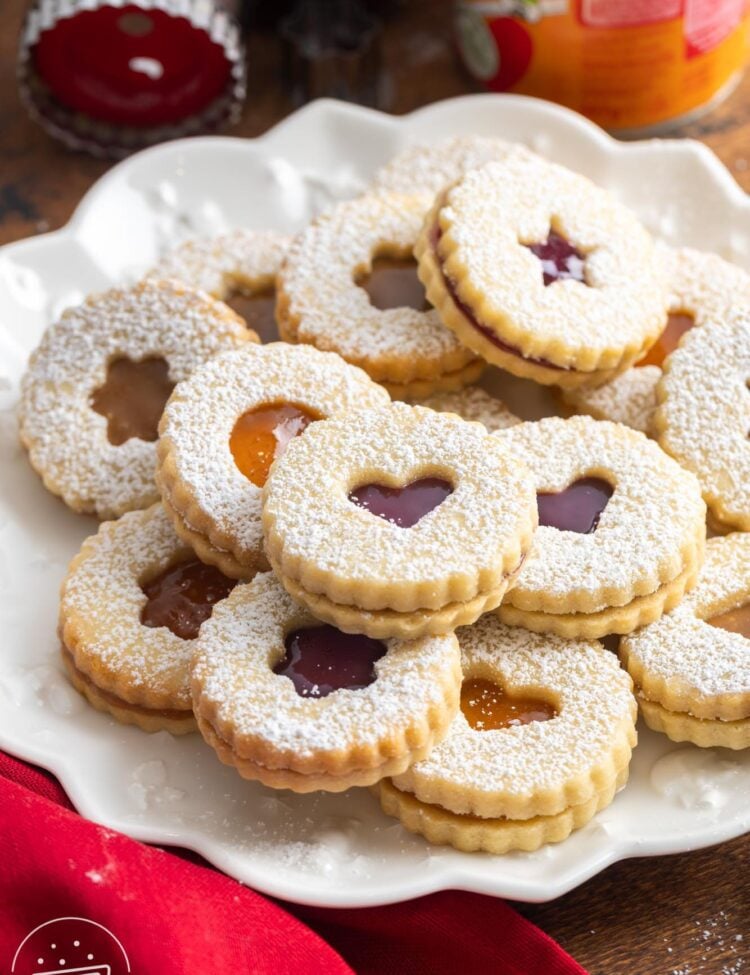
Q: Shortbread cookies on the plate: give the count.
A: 15